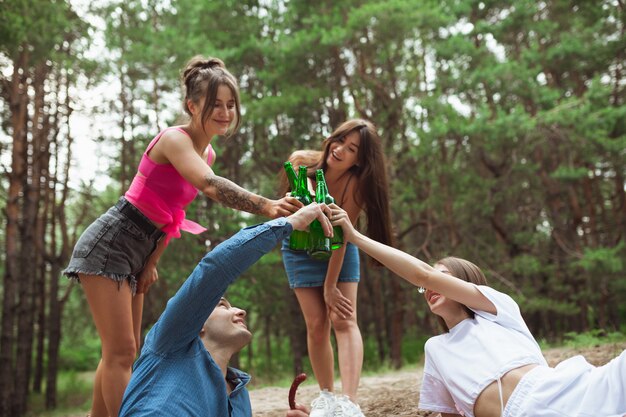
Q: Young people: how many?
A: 4